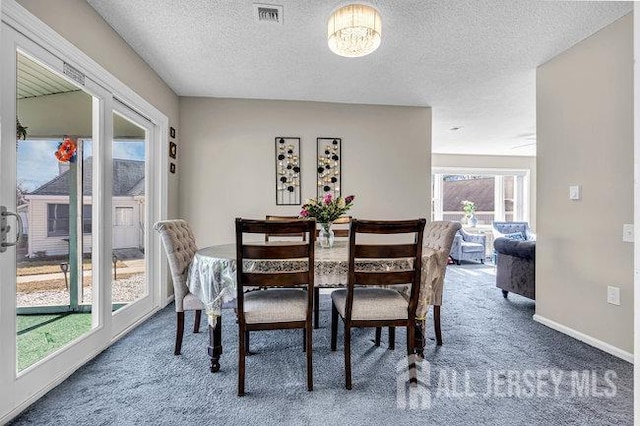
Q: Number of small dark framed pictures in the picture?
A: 3